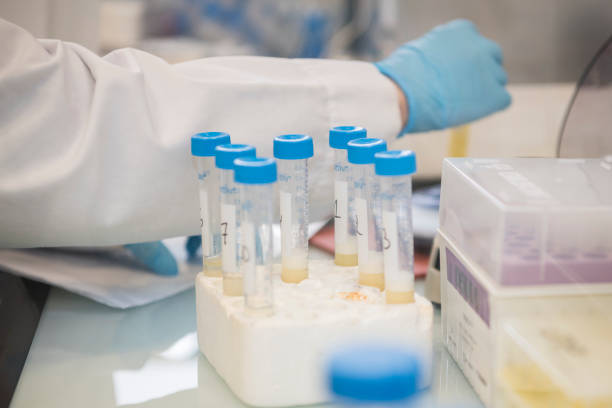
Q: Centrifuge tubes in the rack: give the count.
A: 7